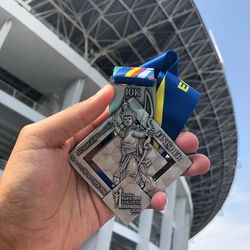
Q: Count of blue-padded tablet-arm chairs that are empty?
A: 0